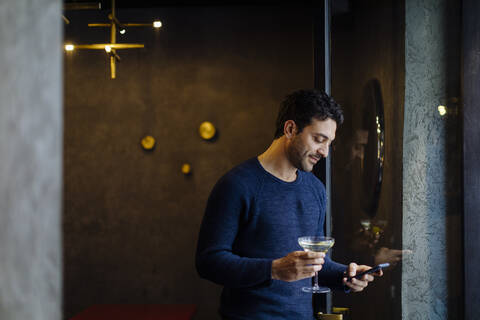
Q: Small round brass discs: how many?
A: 3